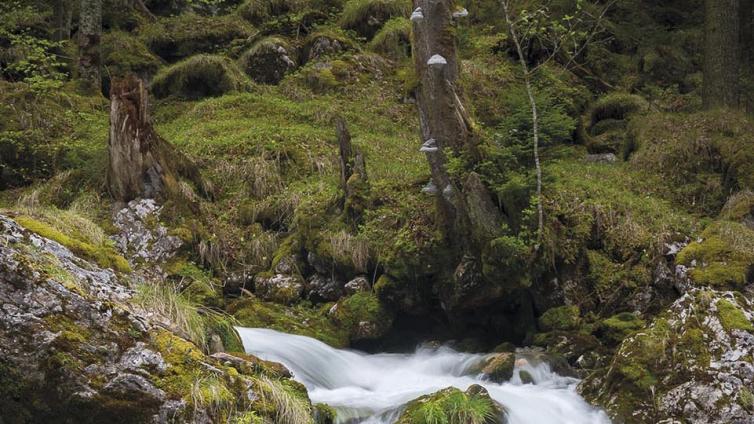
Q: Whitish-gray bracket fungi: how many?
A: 6